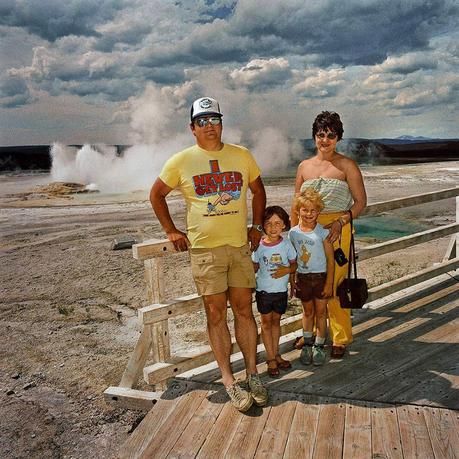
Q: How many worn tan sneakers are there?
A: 2